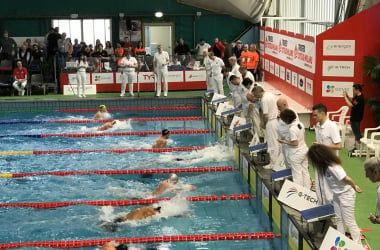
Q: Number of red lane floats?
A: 7